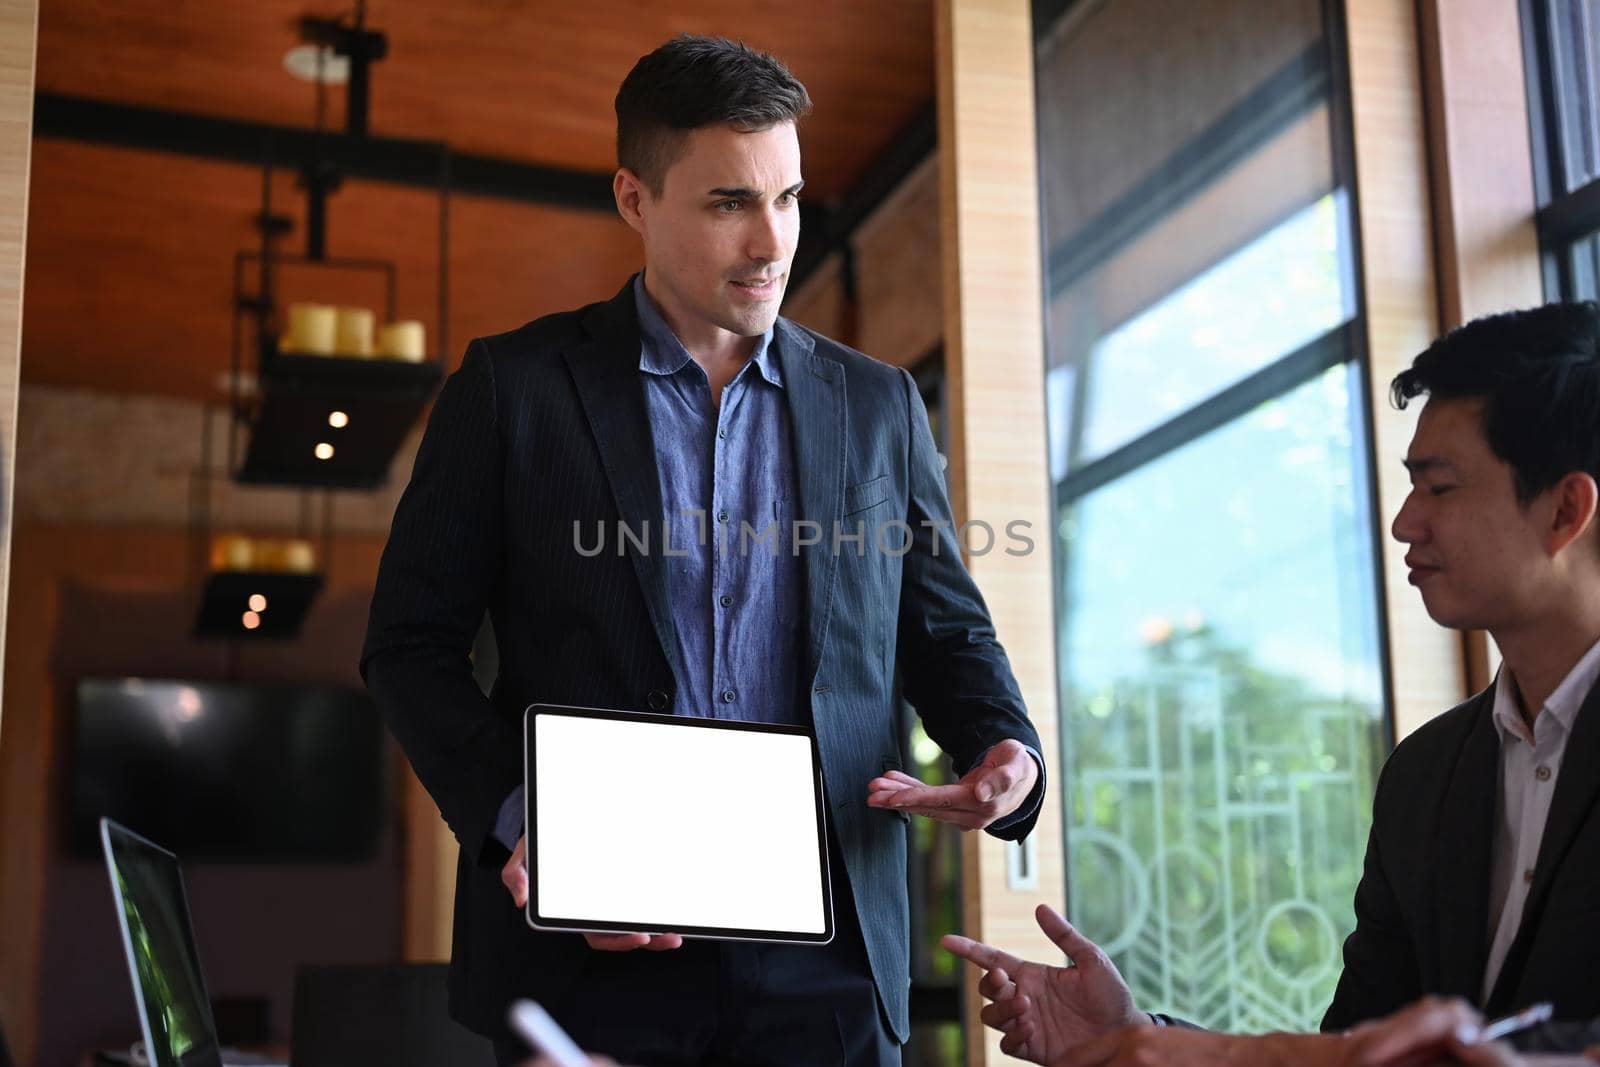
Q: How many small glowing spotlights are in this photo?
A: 4